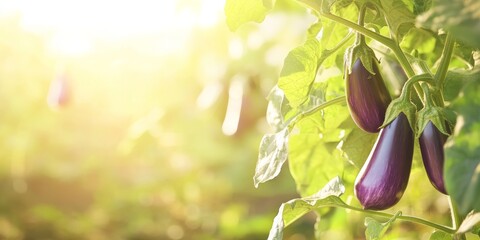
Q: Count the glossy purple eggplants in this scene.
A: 3